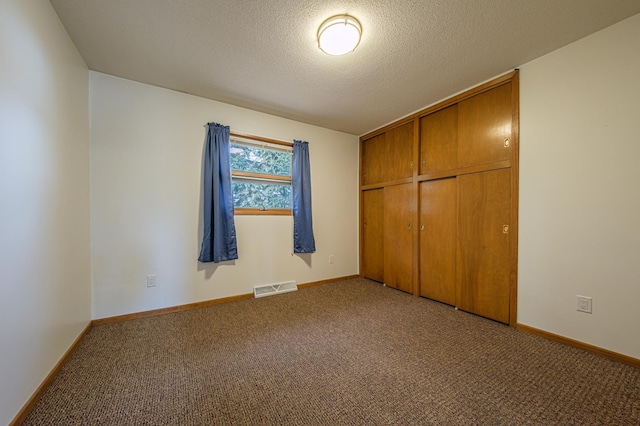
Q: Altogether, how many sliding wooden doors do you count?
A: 8